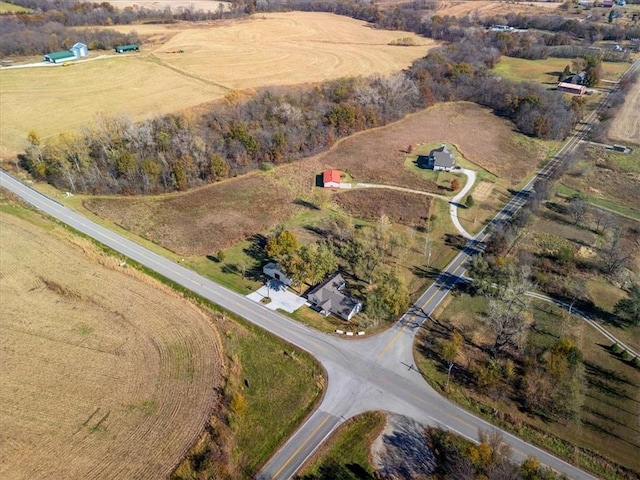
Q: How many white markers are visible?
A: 3